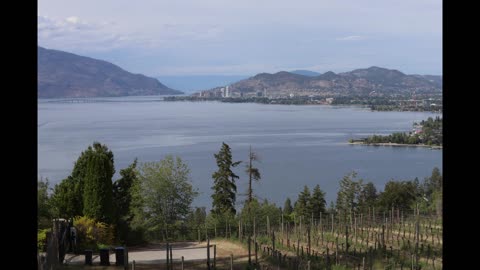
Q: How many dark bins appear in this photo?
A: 3